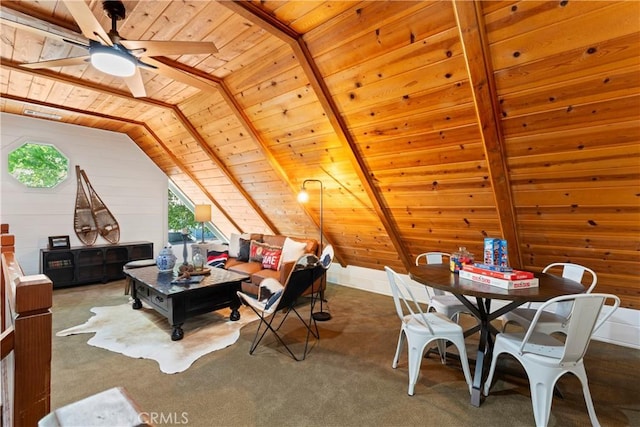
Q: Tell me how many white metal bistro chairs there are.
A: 4